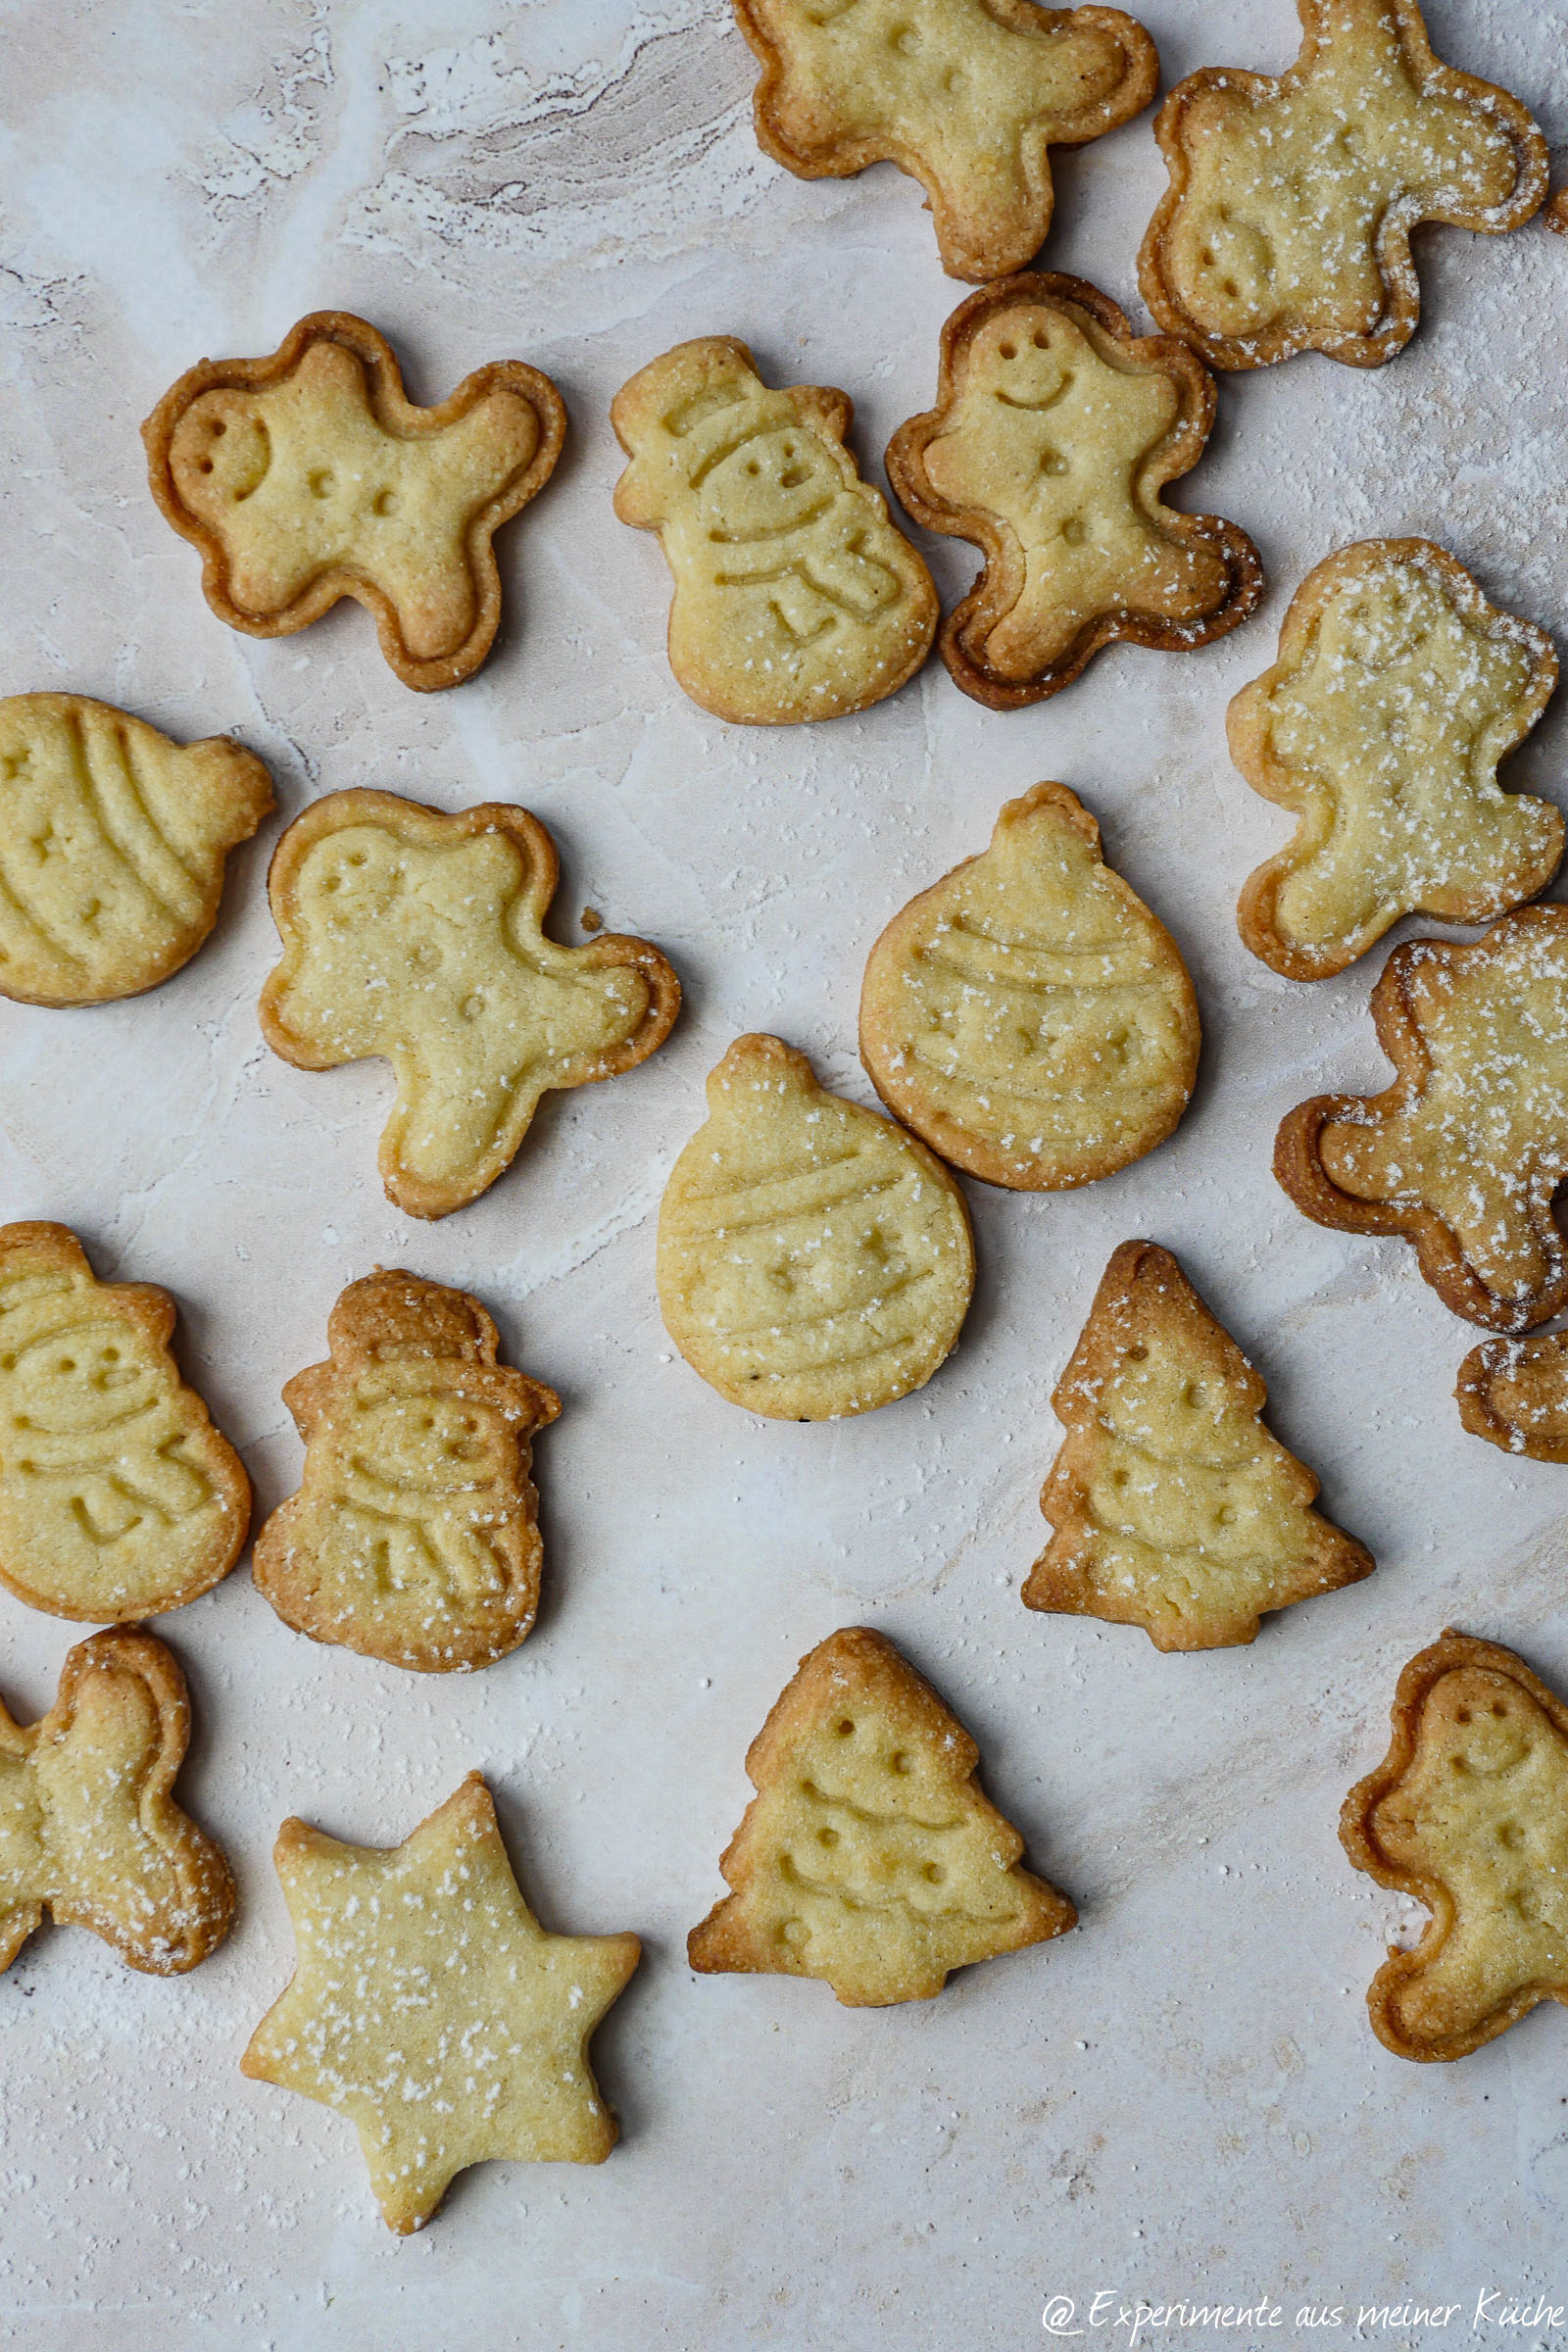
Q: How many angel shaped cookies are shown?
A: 0